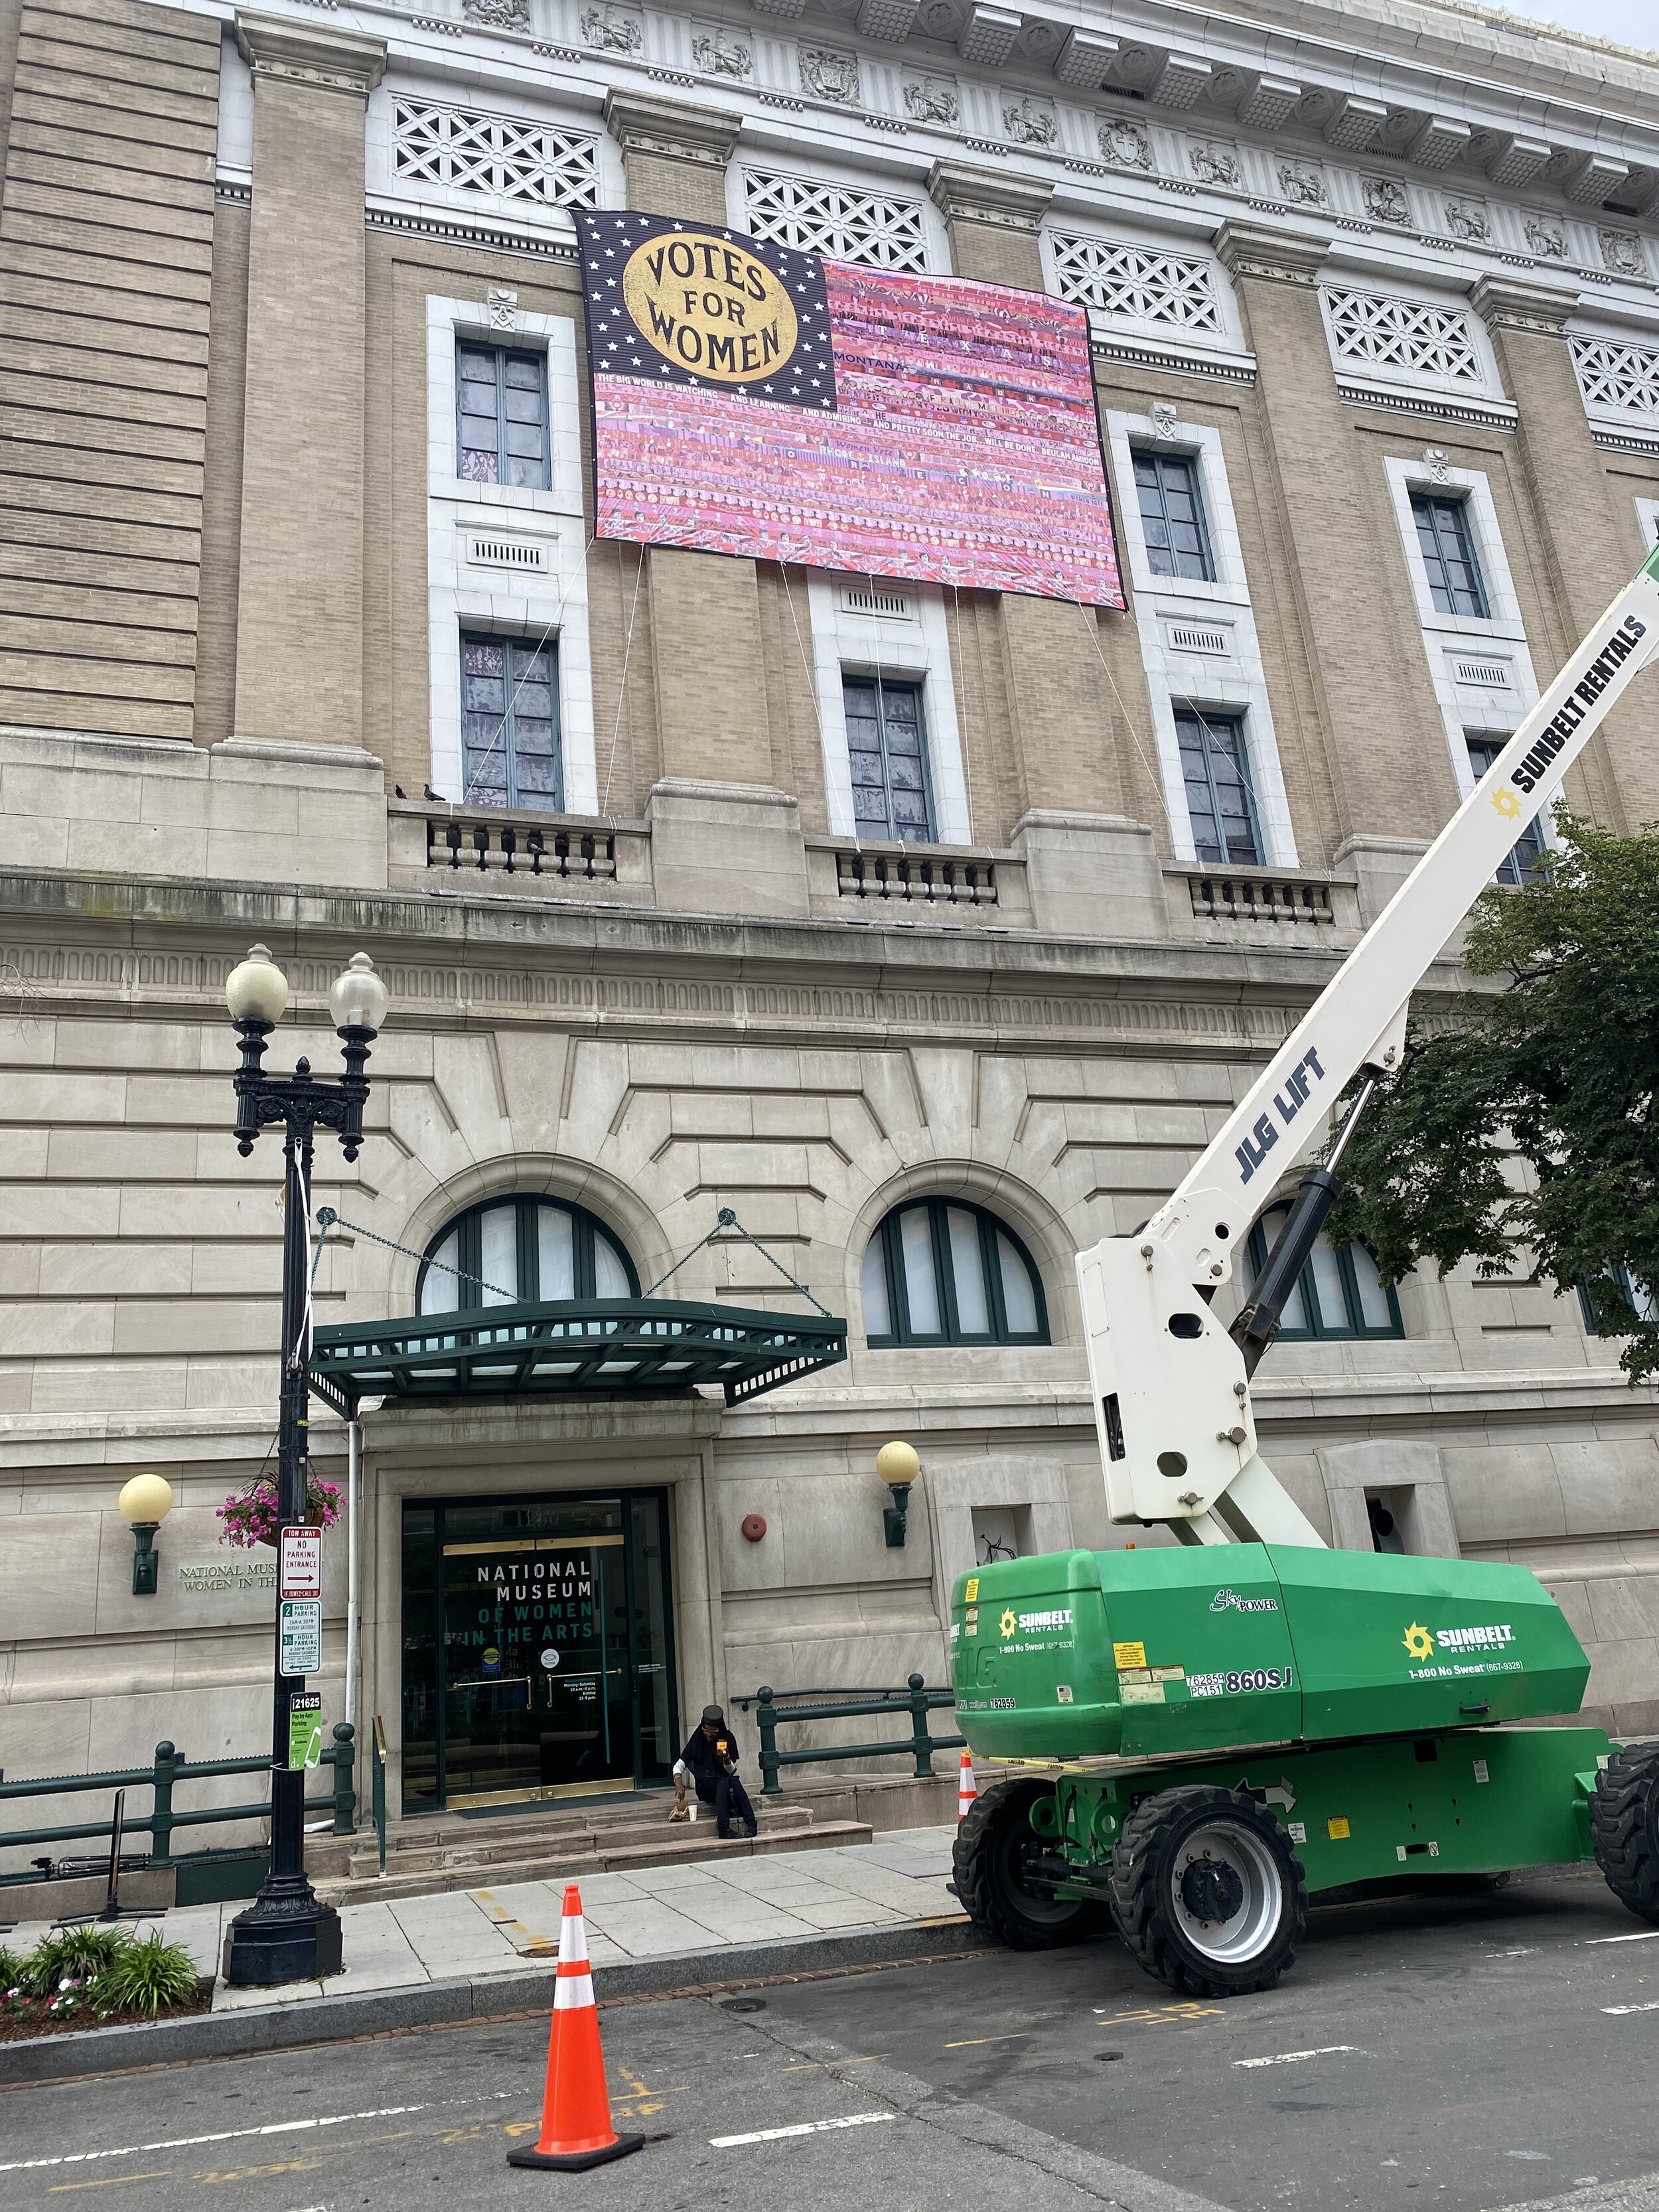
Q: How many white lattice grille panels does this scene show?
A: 5